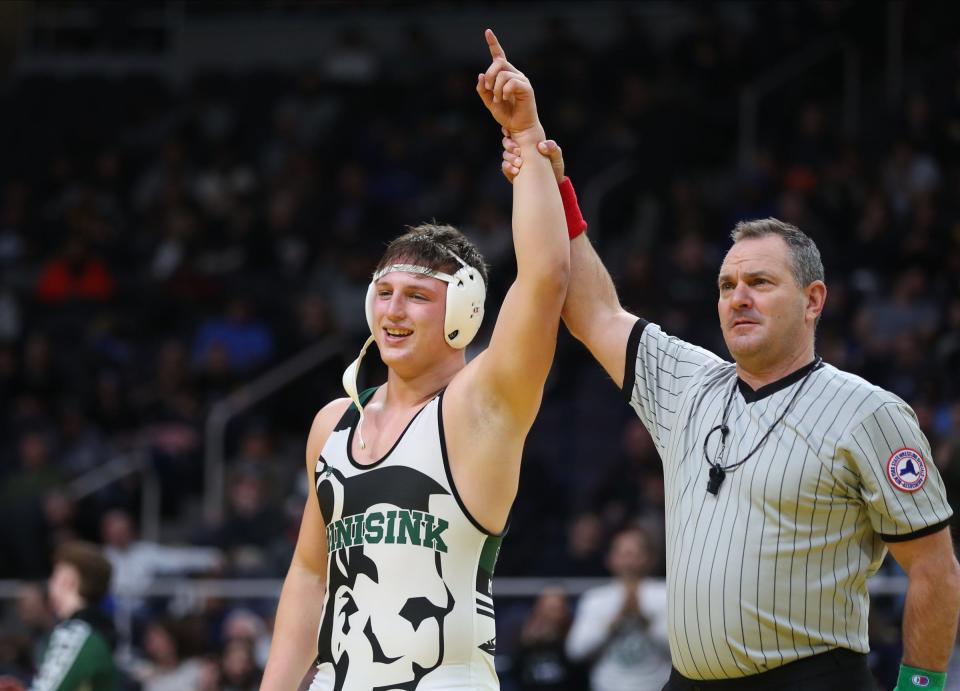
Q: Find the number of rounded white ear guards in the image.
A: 2